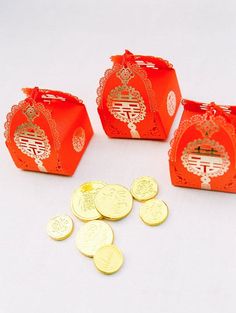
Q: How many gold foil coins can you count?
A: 7